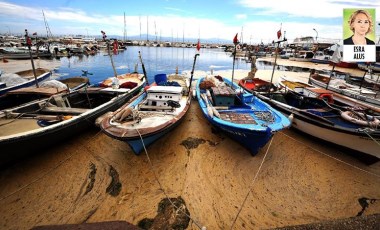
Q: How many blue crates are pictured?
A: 1